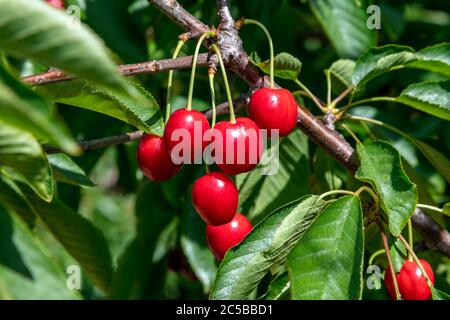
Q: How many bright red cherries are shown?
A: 8